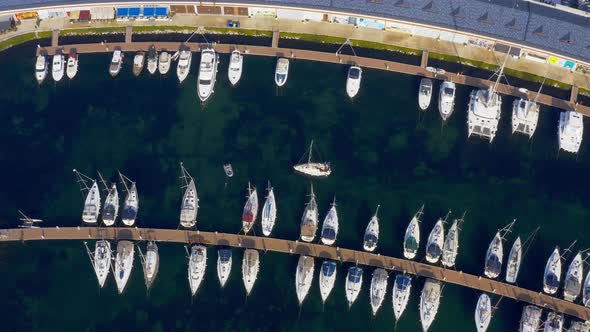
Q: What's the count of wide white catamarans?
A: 3